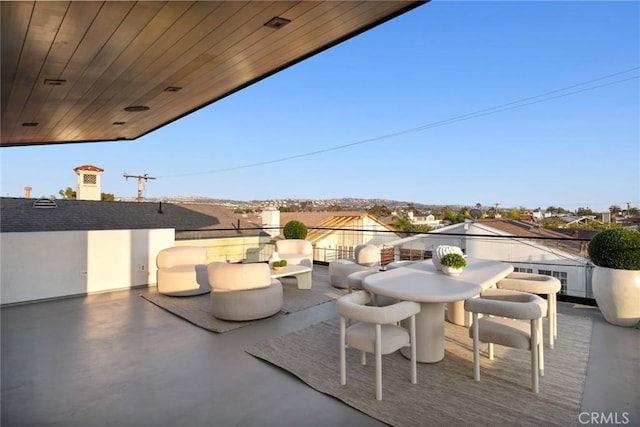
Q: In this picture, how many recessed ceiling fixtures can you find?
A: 6